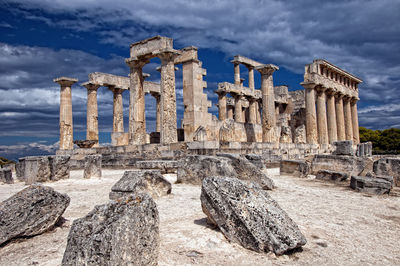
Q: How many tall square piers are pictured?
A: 1